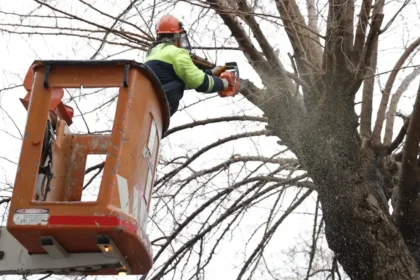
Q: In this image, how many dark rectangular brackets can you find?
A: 2